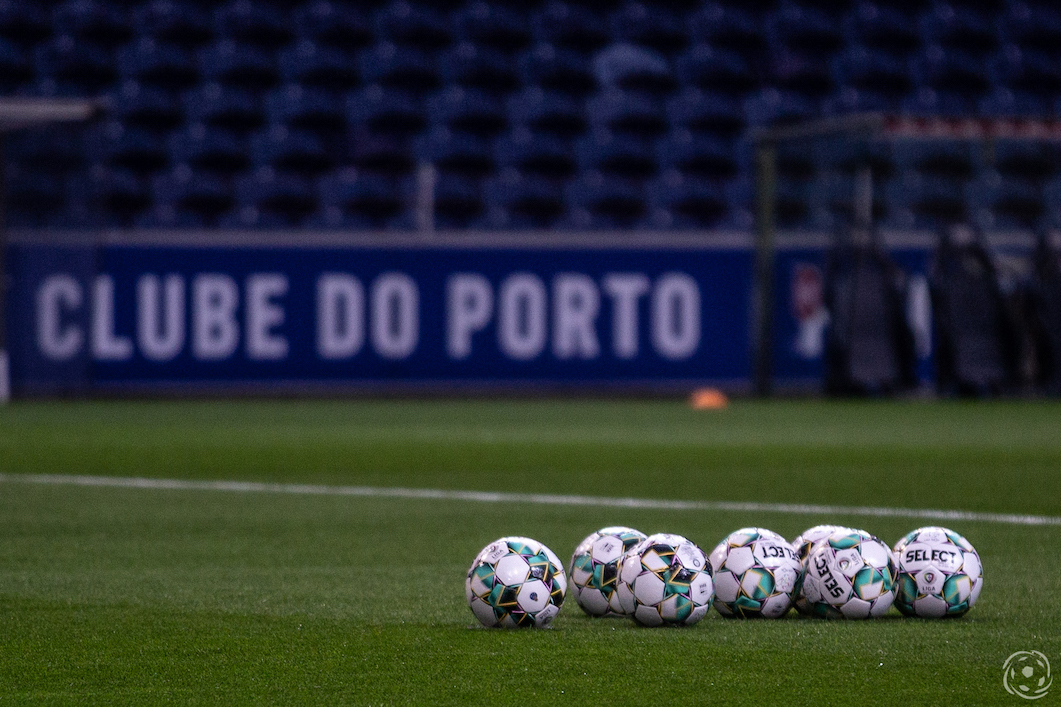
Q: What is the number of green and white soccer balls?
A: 7